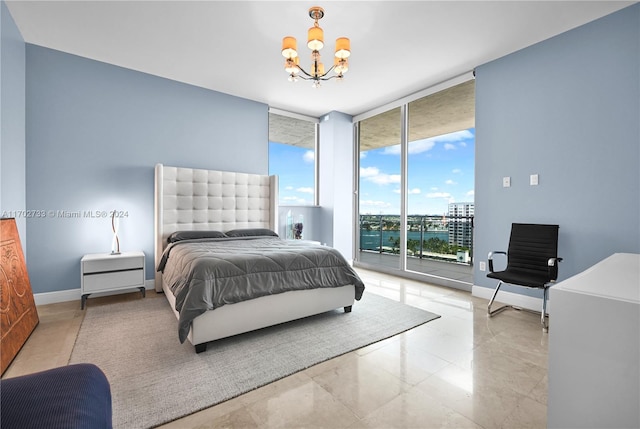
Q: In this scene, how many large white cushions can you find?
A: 0